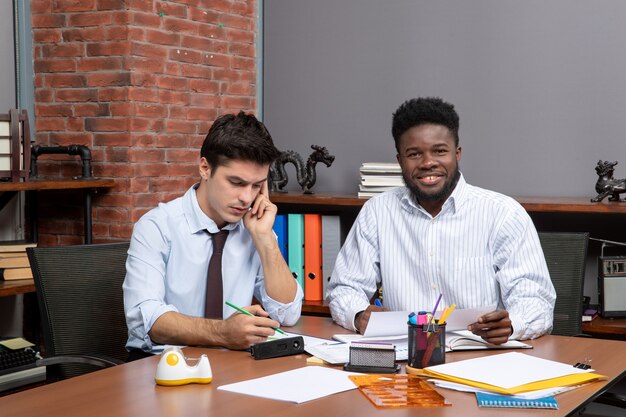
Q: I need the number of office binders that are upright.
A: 4